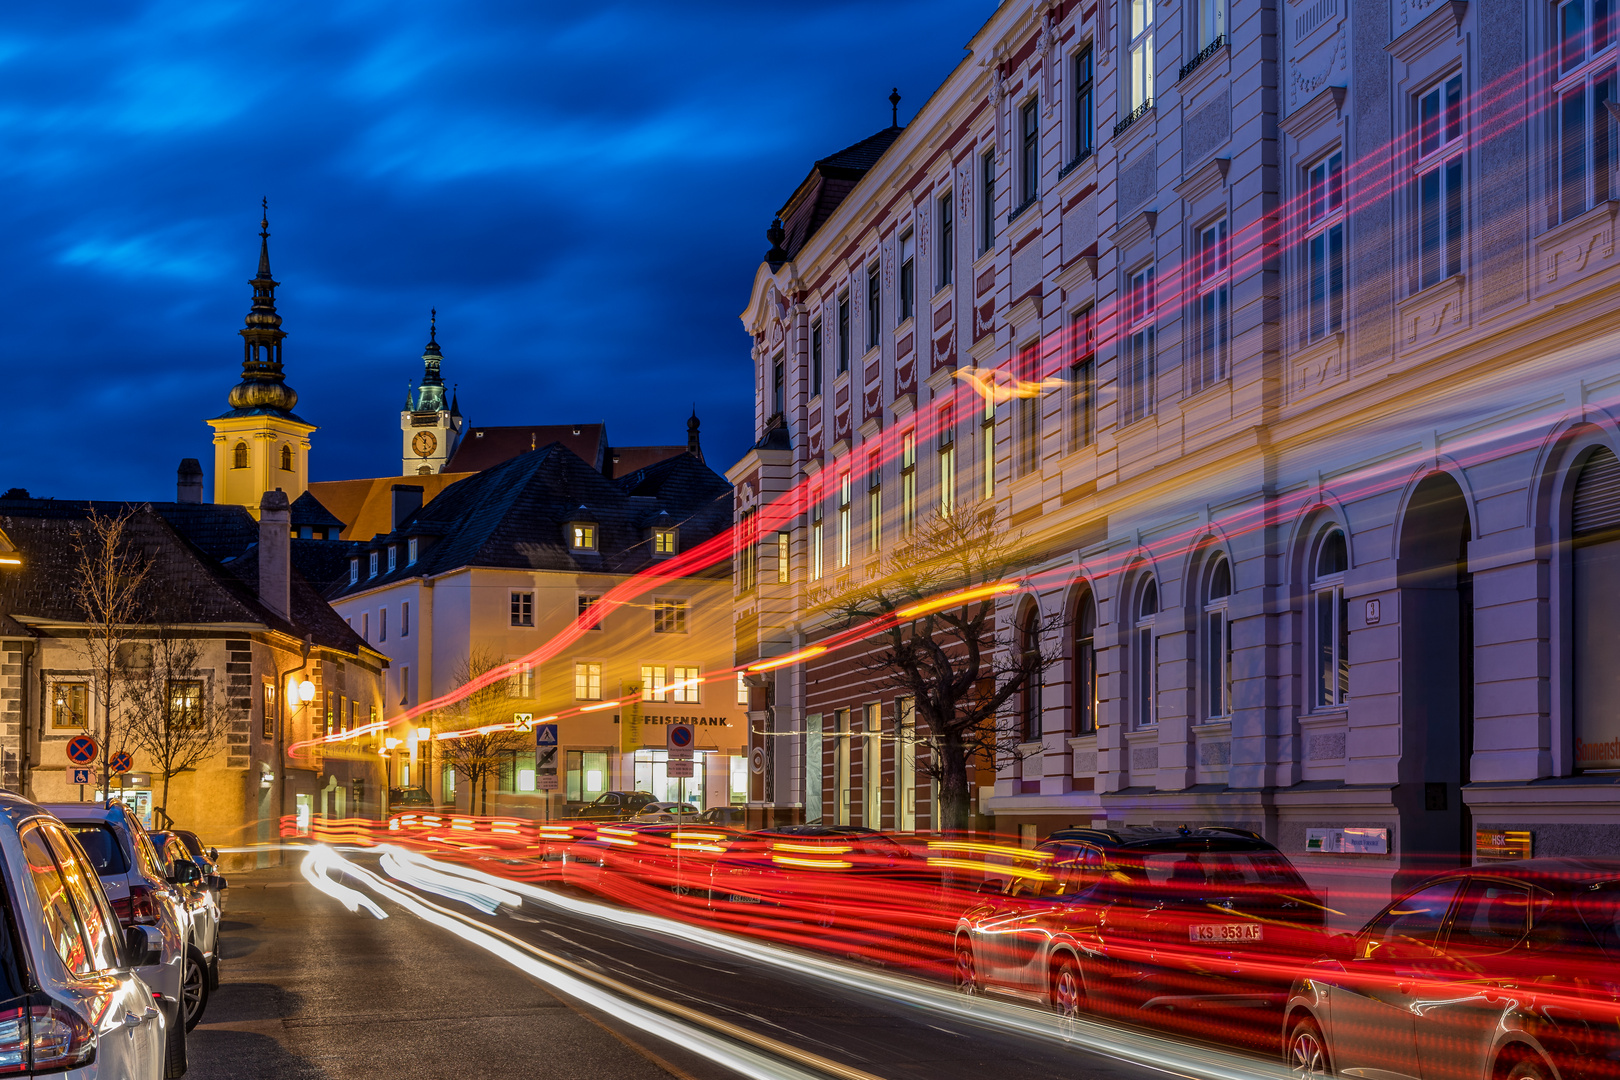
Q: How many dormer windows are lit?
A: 2